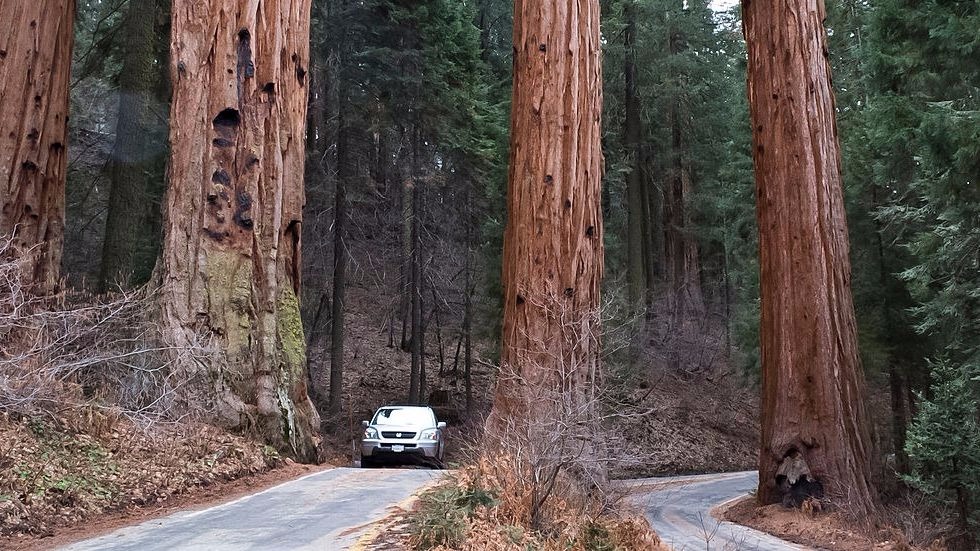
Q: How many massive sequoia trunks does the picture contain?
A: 4